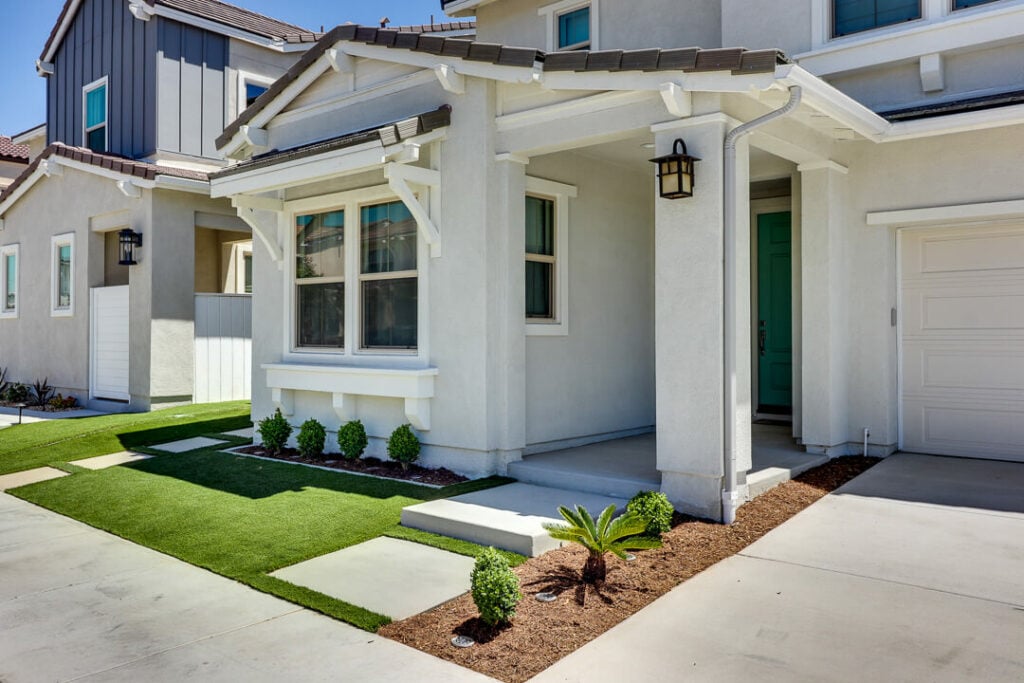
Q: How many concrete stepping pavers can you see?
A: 5